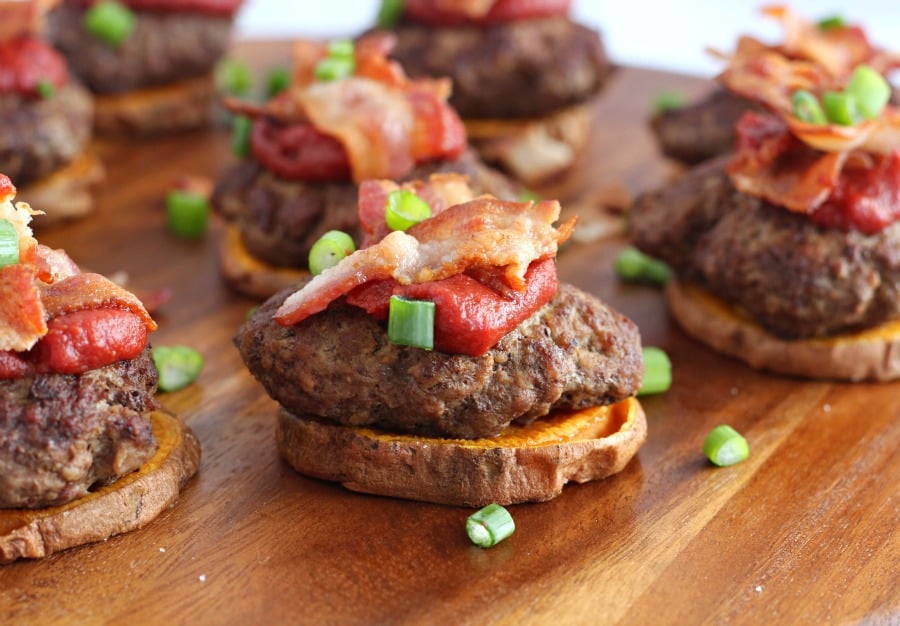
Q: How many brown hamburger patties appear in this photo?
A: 8